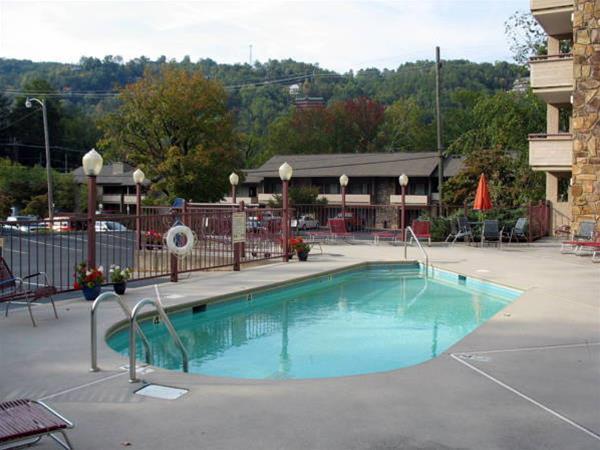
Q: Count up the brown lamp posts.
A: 6